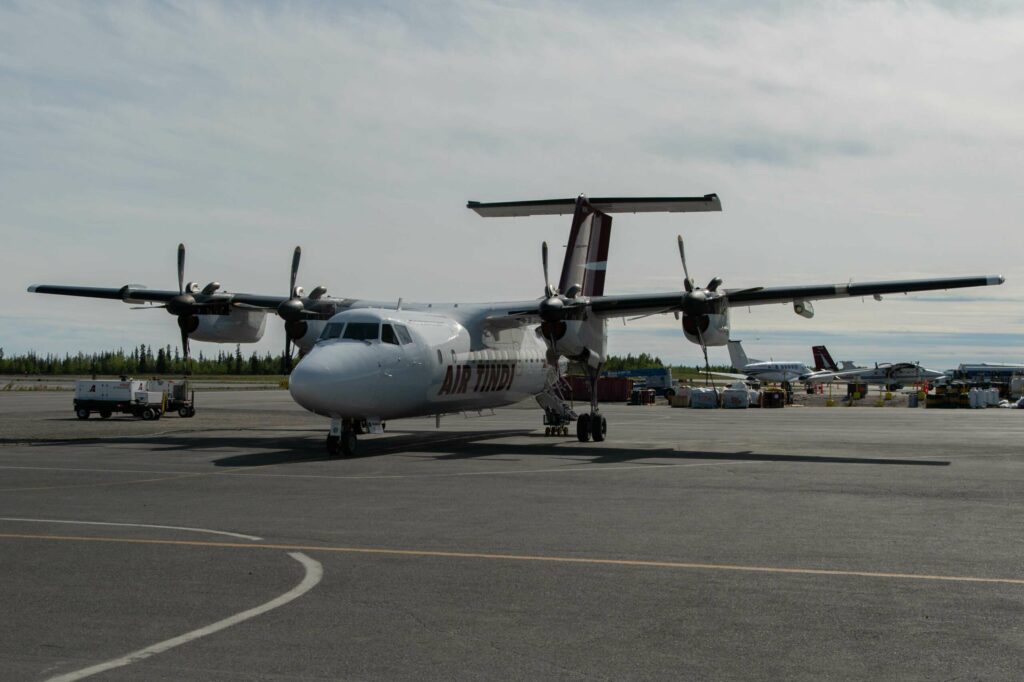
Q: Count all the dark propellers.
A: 4